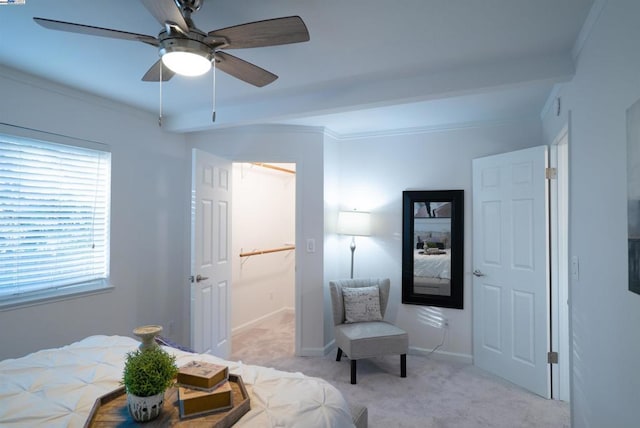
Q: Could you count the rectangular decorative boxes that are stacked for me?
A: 2